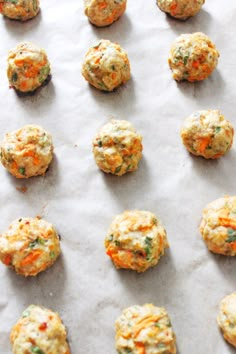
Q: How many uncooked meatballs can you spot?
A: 15